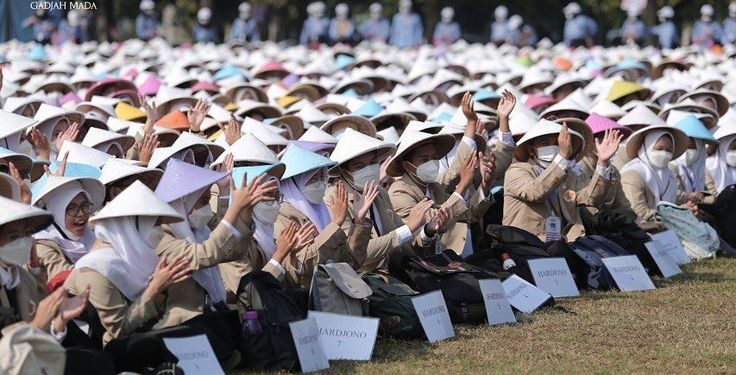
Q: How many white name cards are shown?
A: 10